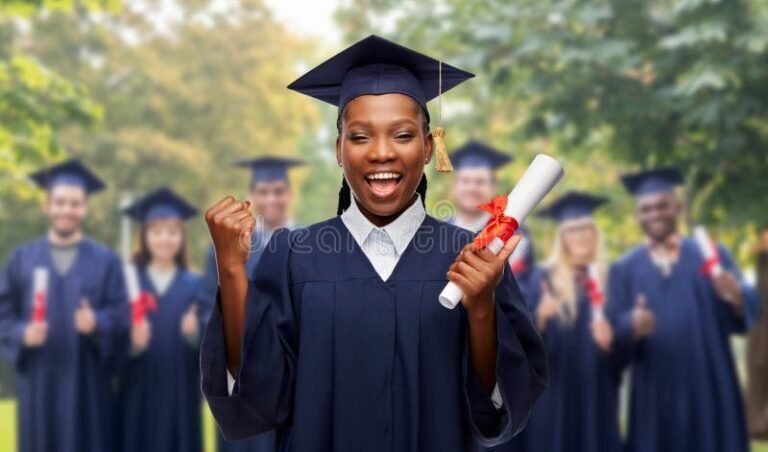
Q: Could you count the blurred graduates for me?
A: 6